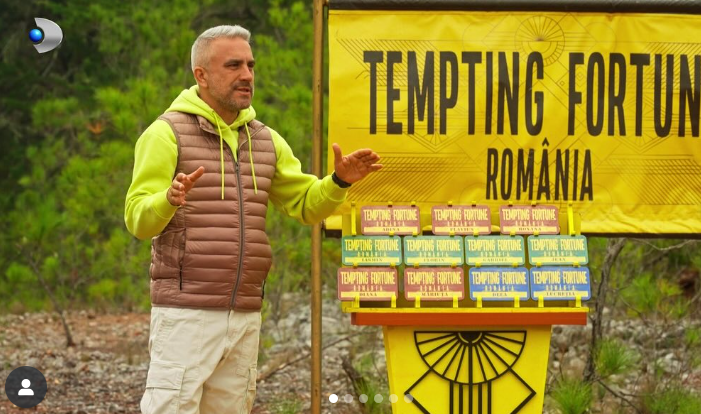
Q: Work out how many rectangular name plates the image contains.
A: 11